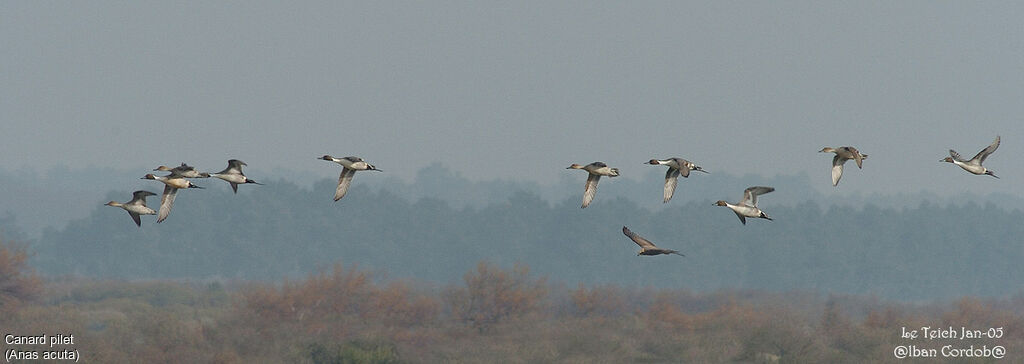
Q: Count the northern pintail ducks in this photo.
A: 10